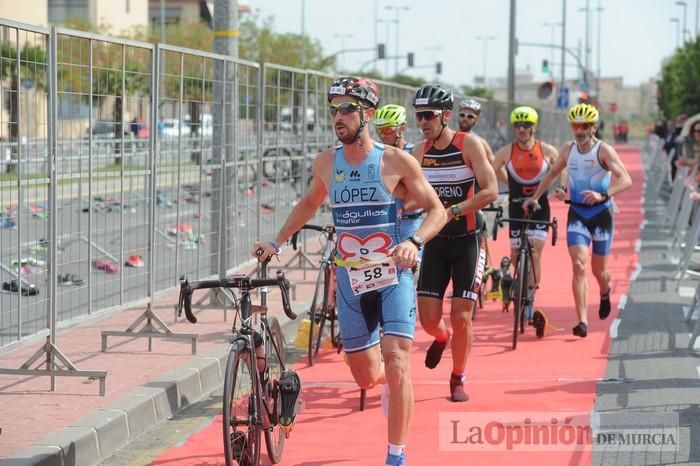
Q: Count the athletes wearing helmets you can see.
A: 6